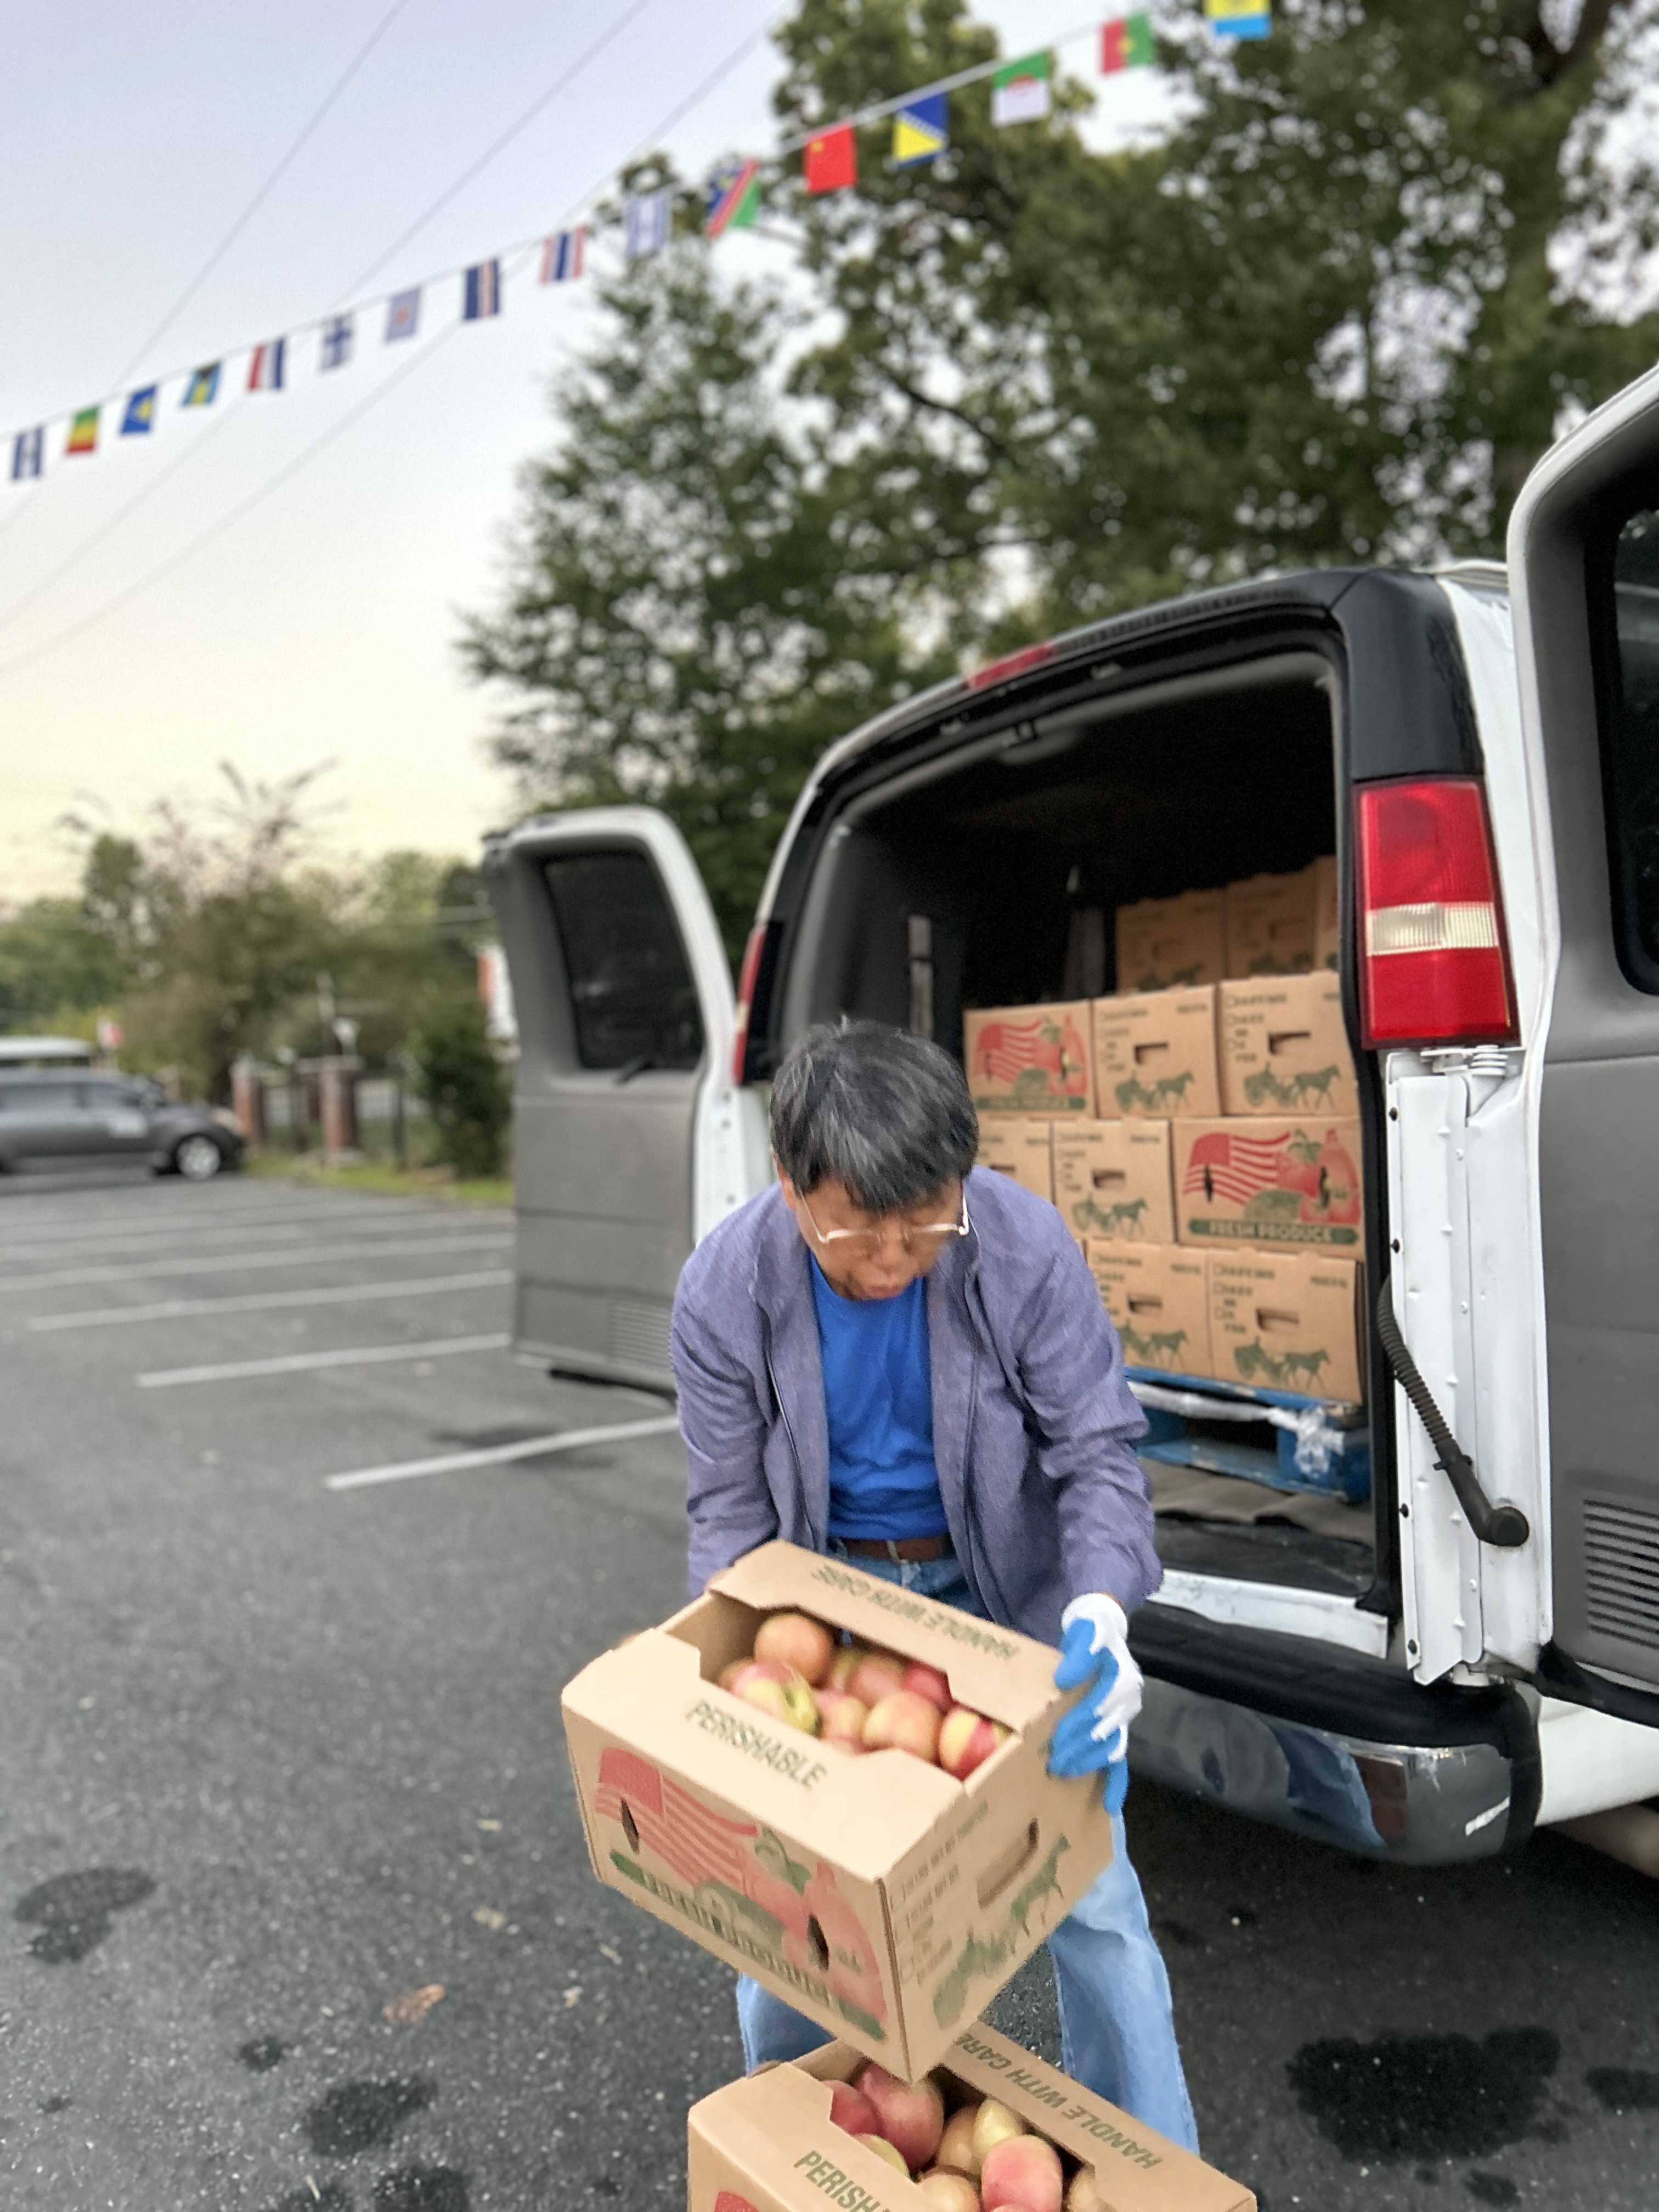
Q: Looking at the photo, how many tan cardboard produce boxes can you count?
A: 13